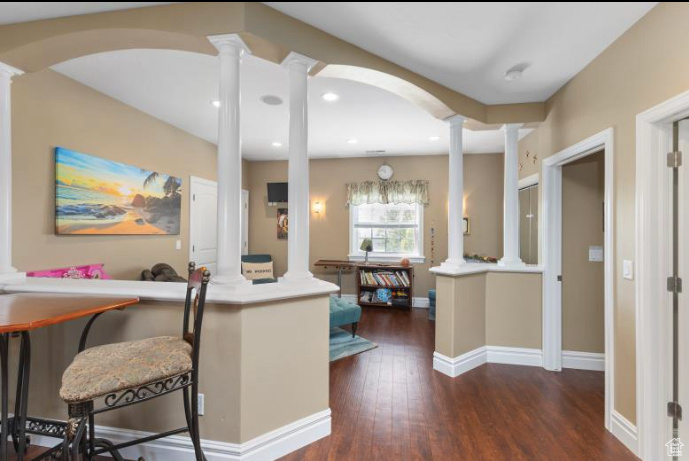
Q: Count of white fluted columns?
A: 5